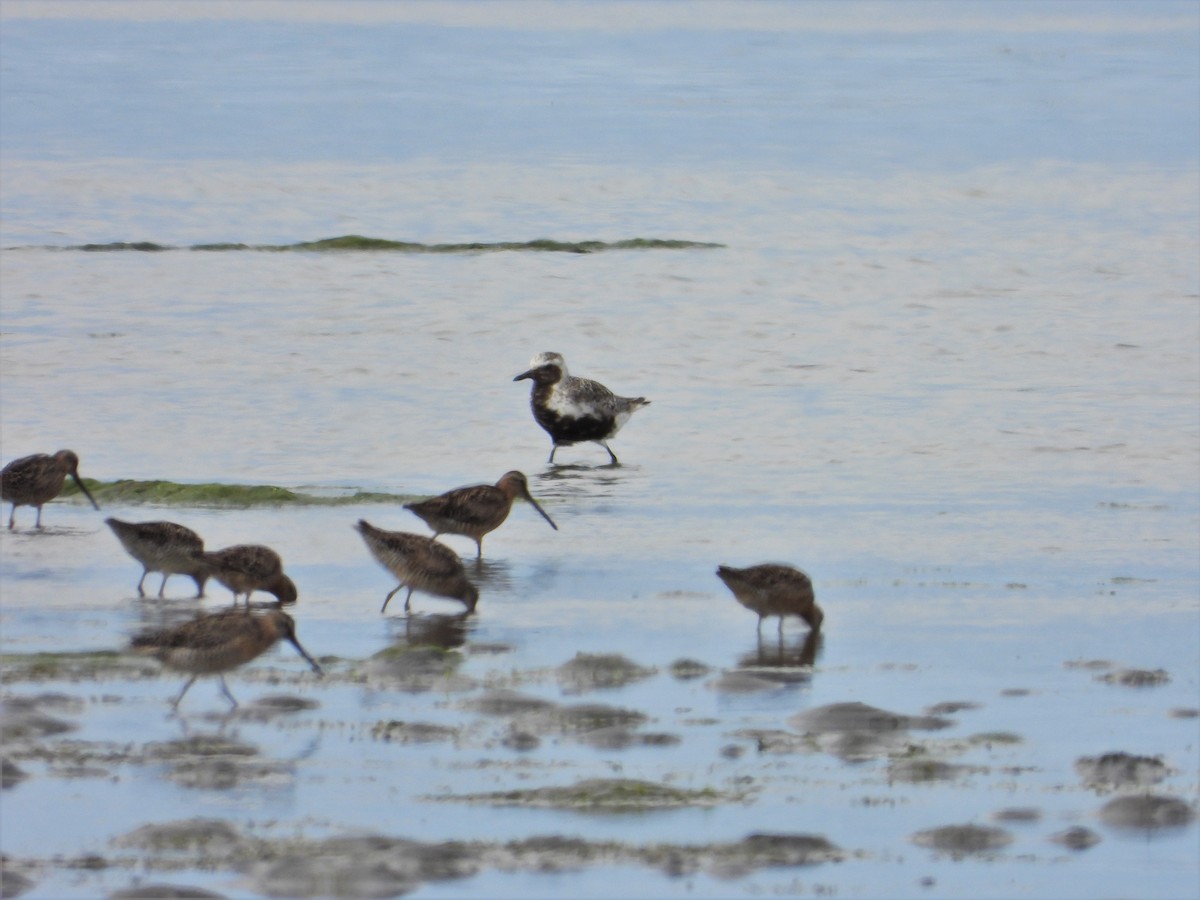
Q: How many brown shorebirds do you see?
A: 7